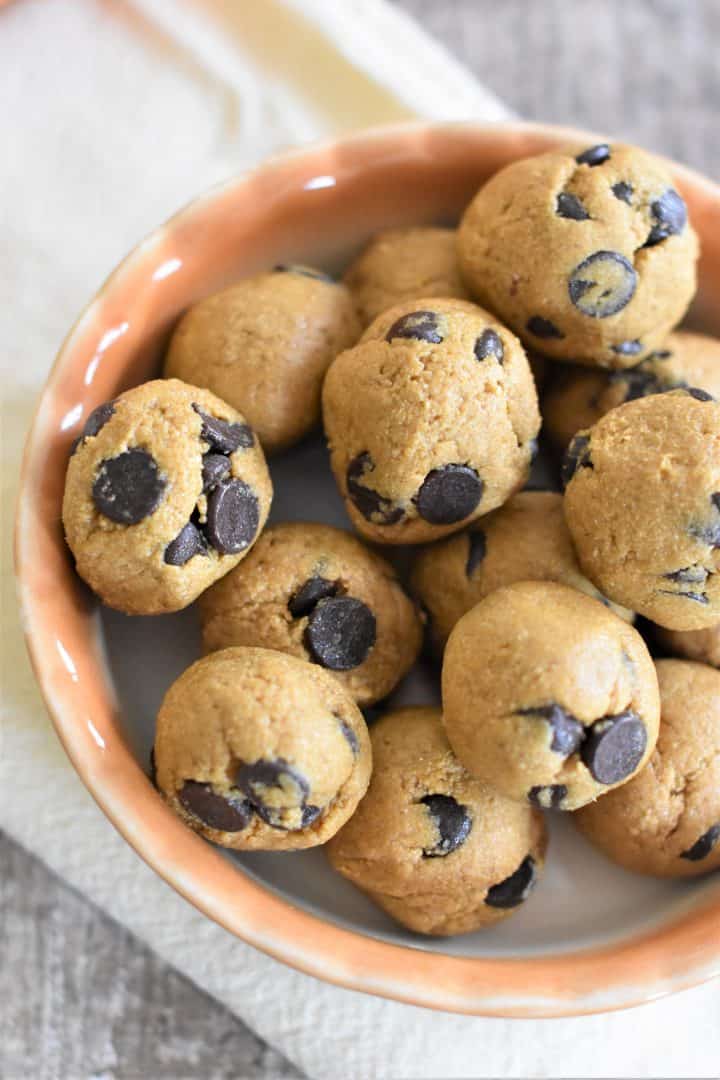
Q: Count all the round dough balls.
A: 14